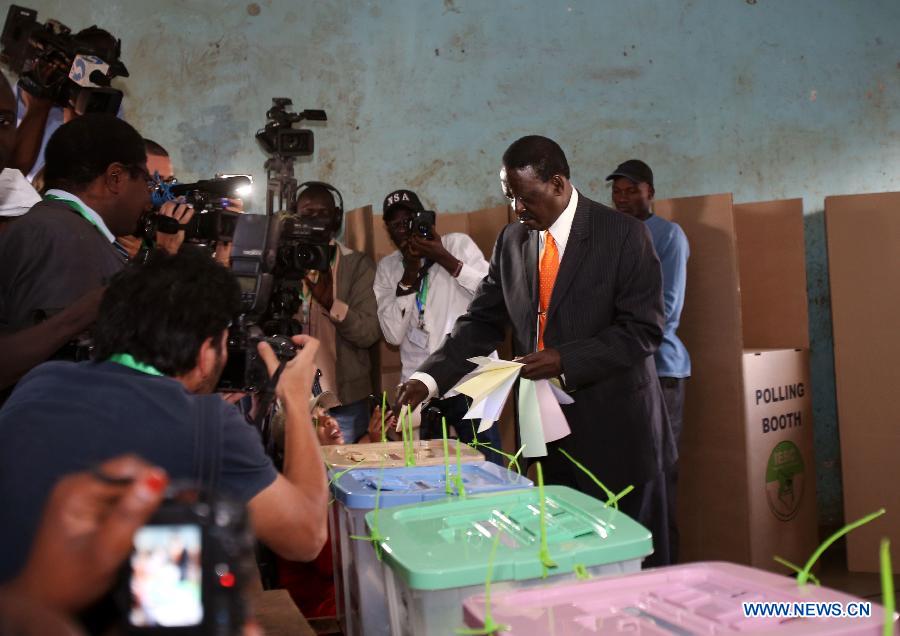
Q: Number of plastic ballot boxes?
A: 4